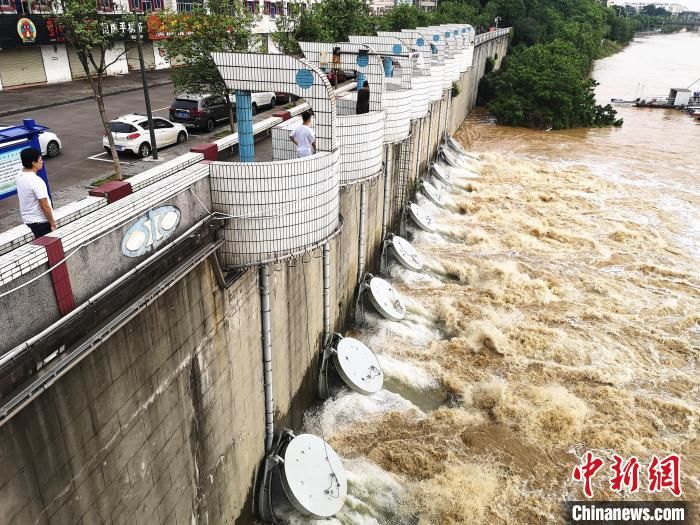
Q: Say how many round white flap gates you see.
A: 9